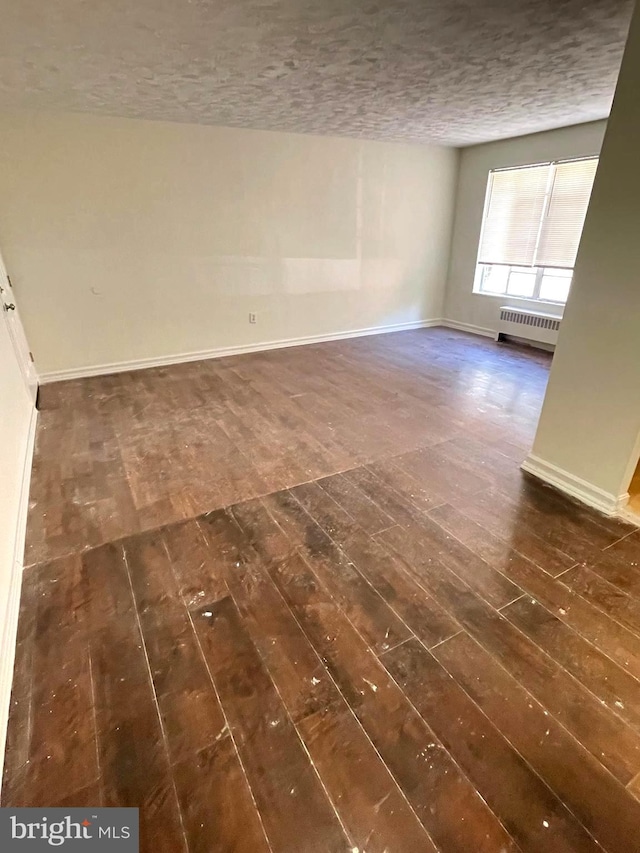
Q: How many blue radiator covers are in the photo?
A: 0